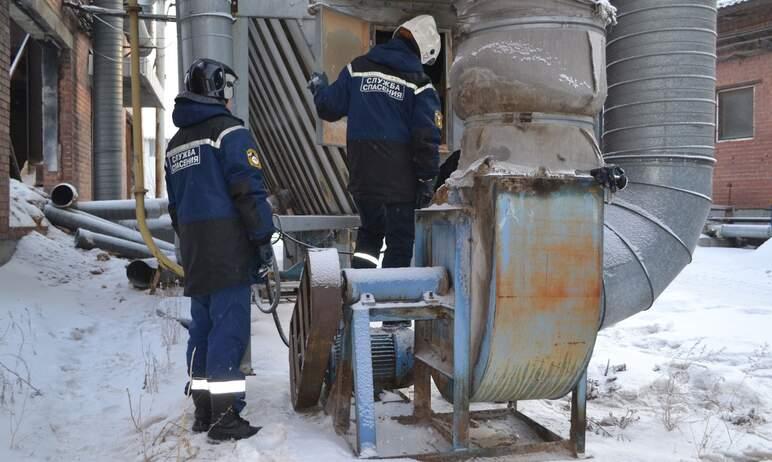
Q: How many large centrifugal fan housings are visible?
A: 1